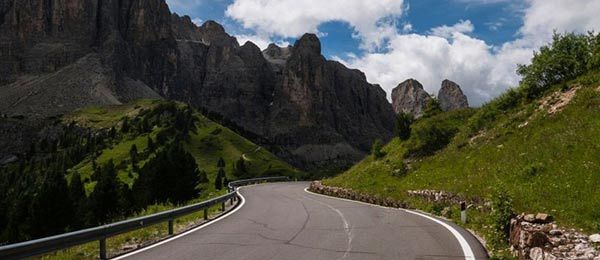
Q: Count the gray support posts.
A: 6